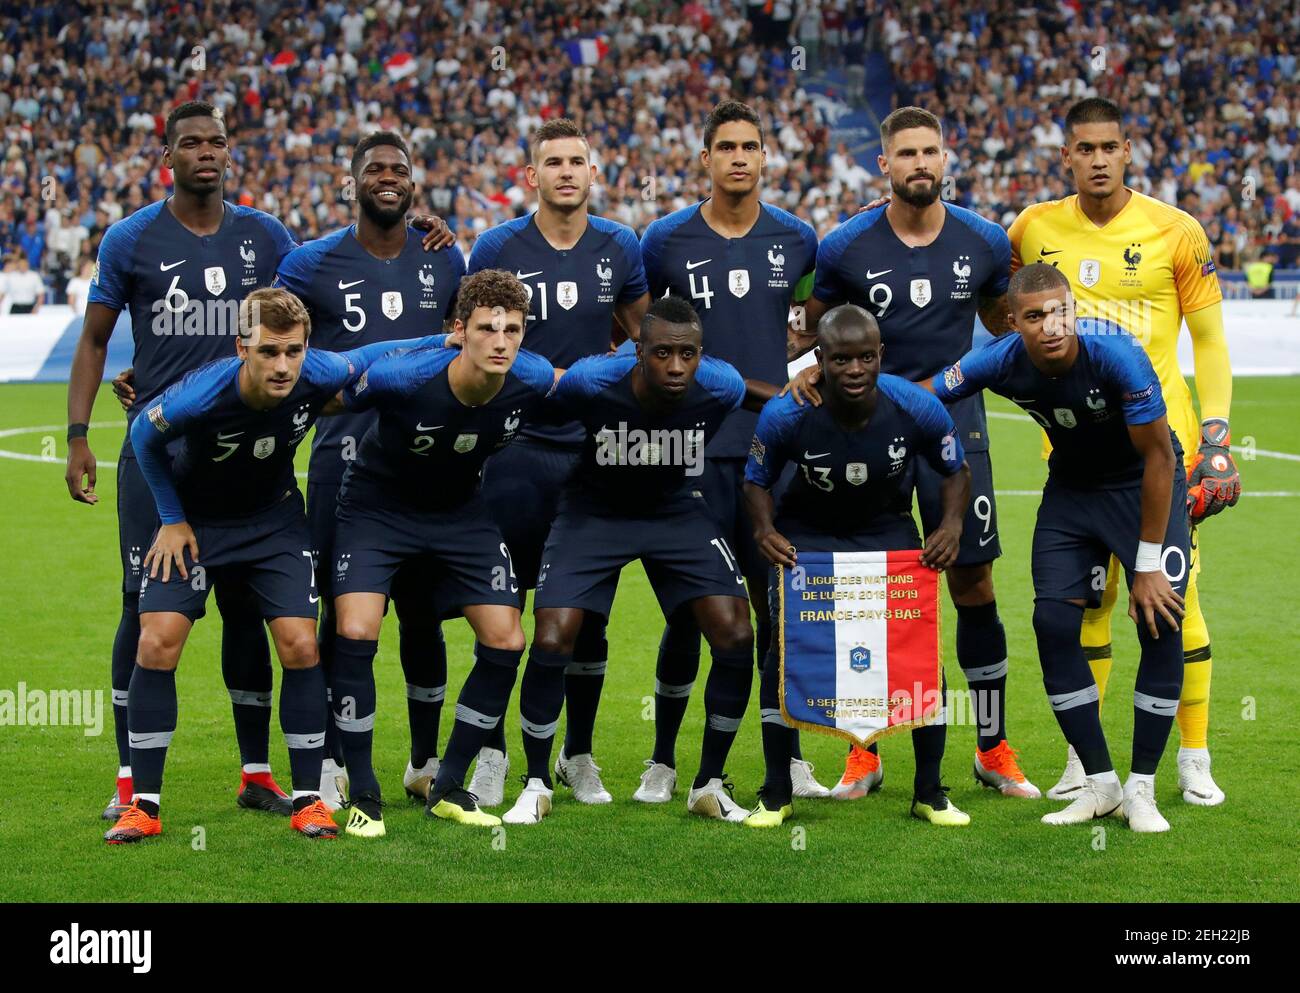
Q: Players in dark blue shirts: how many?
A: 10